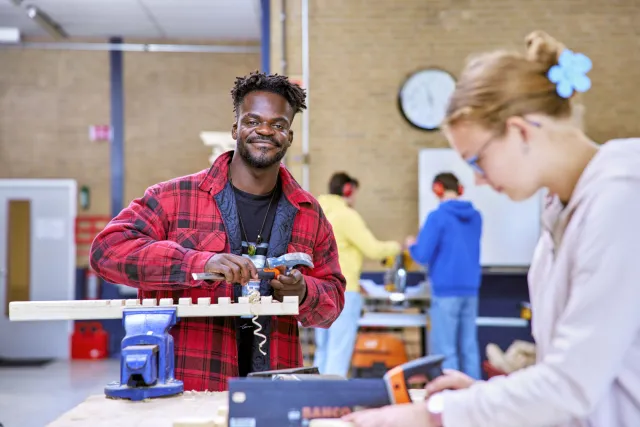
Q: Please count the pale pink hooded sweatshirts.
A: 1